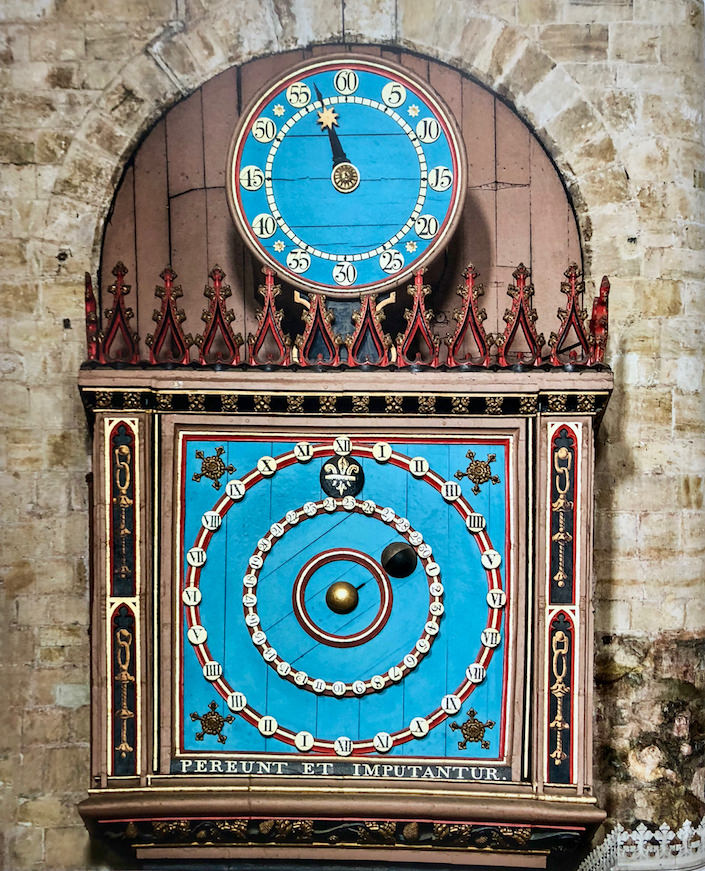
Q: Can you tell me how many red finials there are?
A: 12